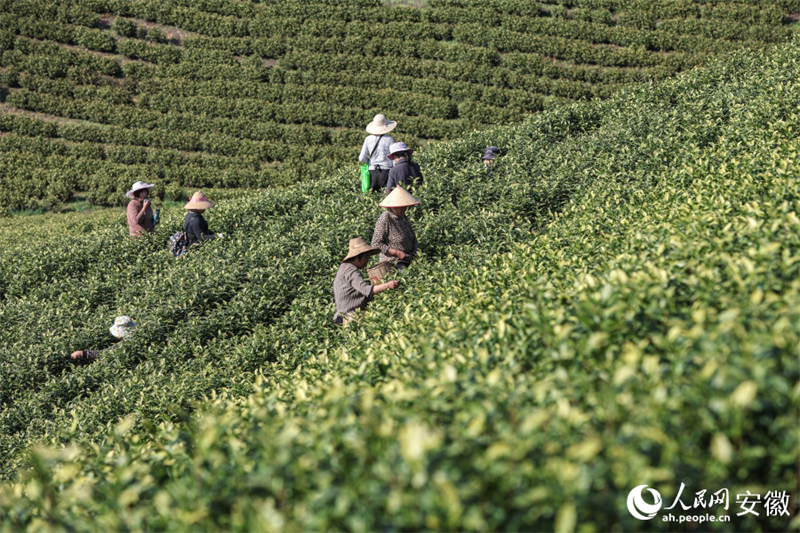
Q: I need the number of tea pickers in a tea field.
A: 8